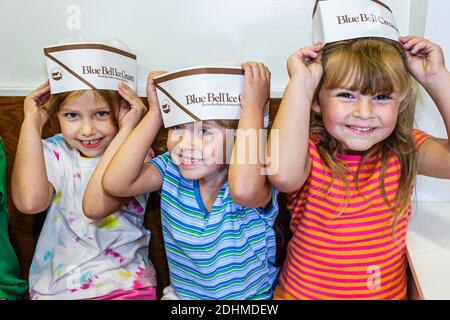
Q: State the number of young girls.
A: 3